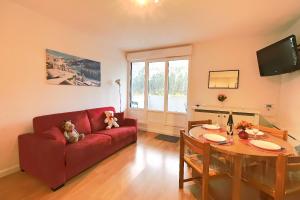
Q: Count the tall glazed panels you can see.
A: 3